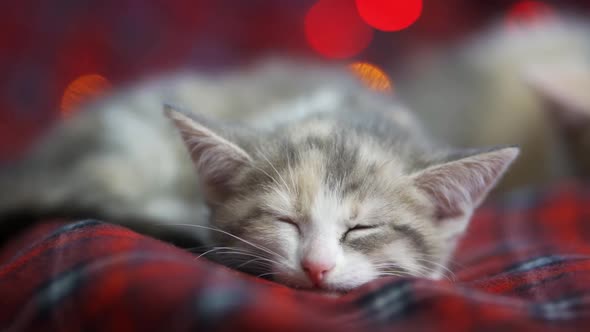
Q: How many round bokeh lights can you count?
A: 5